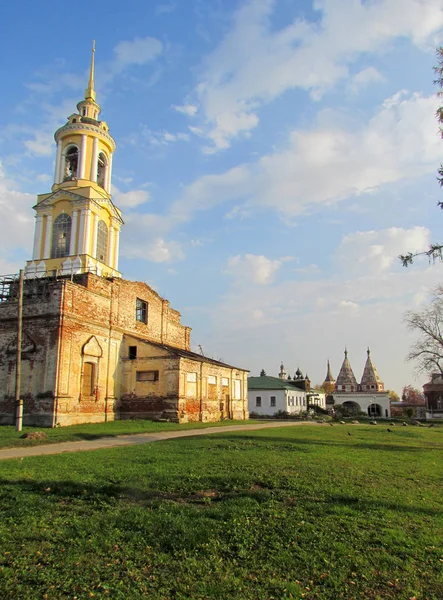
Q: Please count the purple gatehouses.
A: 0